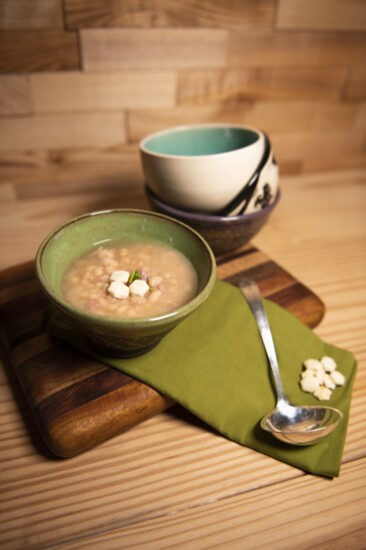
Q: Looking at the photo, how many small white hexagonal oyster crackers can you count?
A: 11